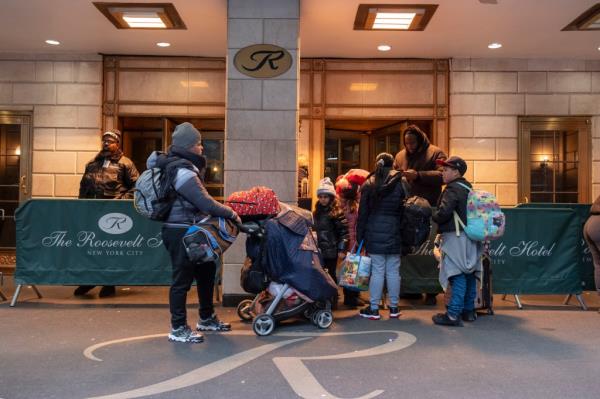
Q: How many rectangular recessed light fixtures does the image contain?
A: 3